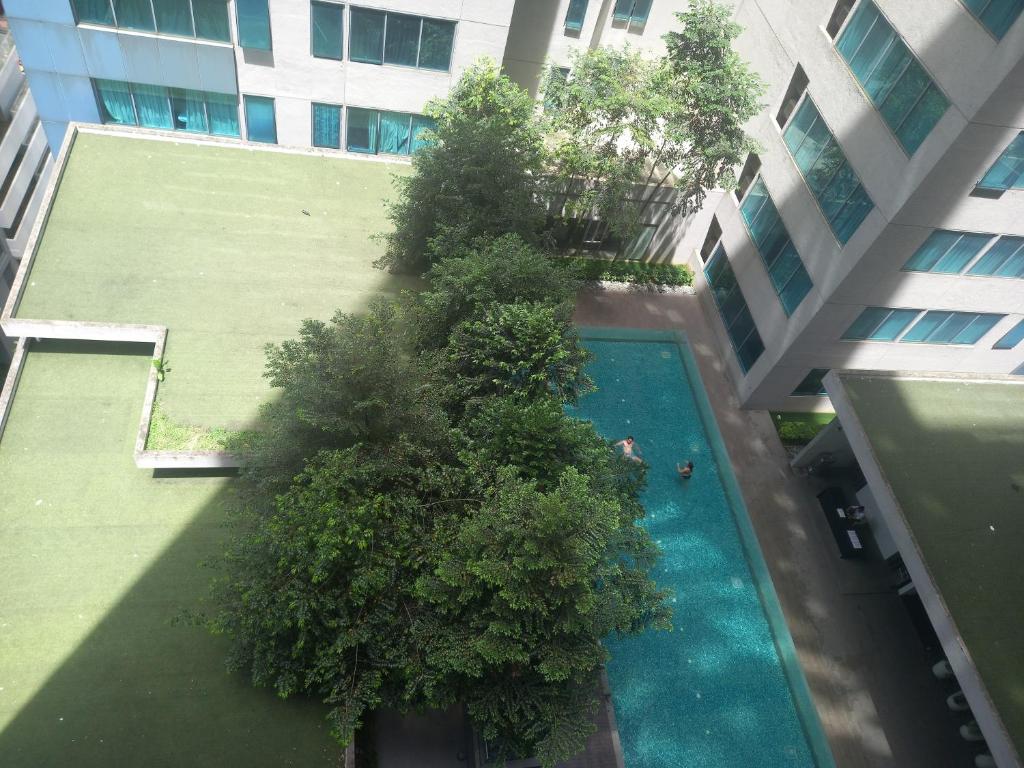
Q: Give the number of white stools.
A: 4